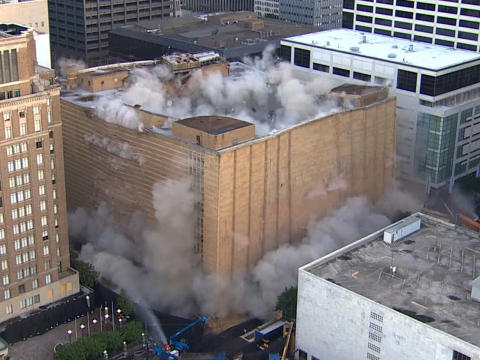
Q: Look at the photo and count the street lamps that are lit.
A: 11